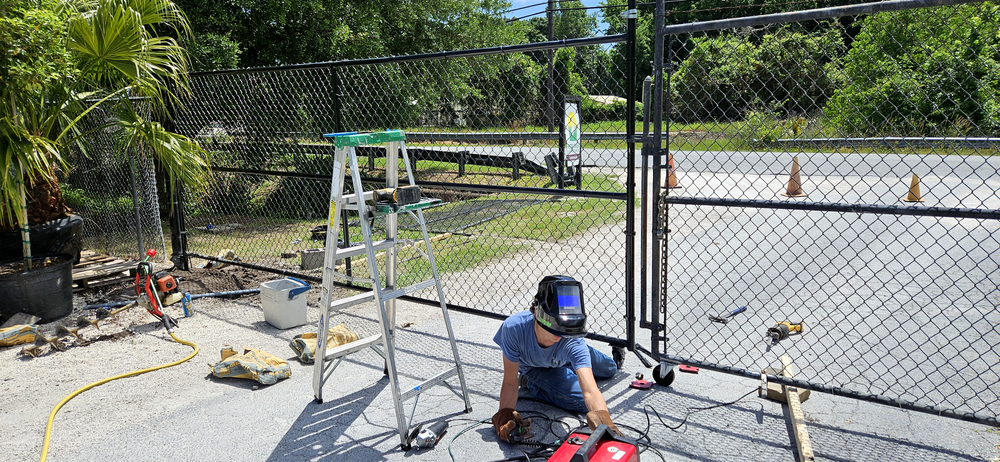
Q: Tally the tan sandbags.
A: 3